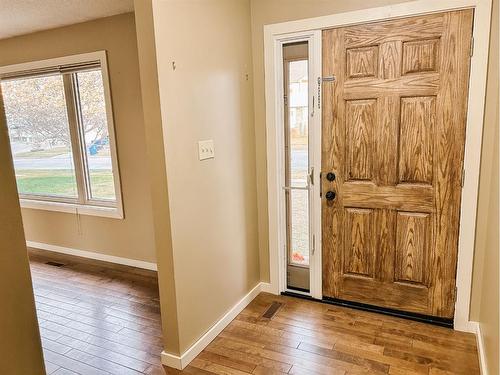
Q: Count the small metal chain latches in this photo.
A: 1